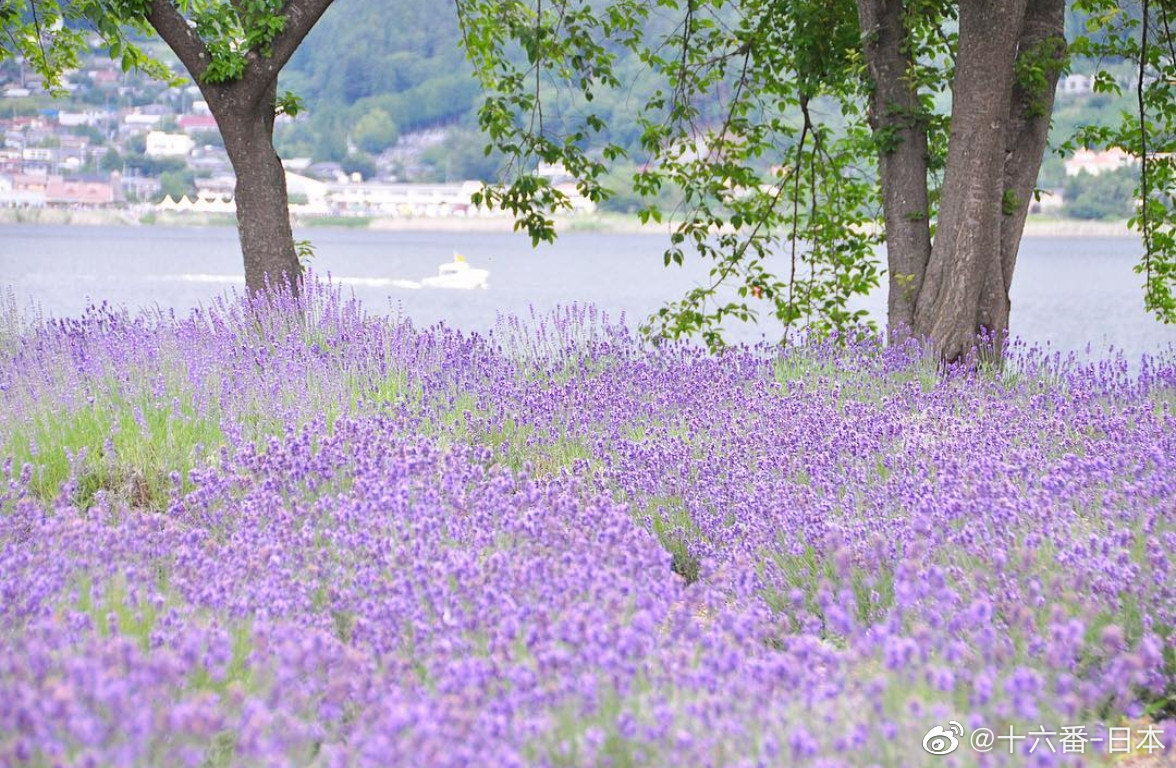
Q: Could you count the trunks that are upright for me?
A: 4